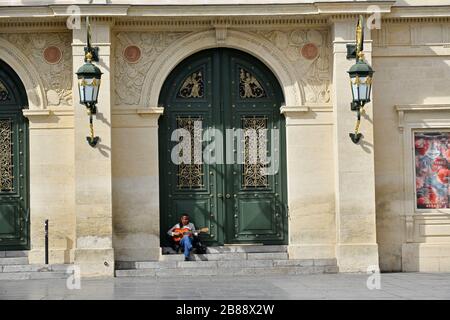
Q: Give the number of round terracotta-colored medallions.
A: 3